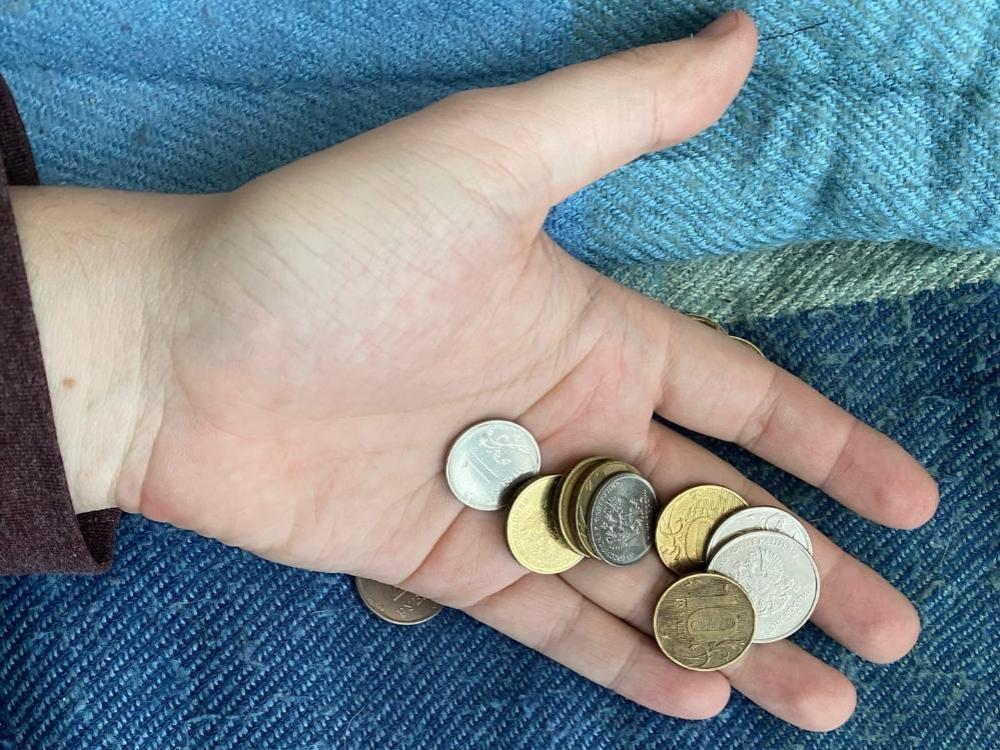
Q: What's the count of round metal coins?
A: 12